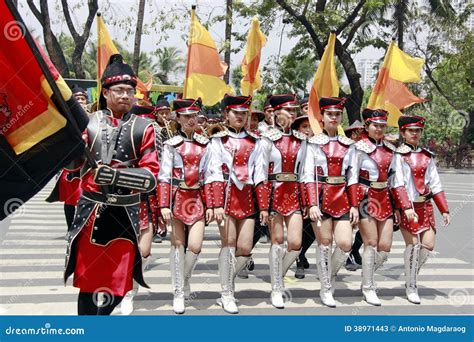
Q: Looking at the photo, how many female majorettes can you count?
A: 6